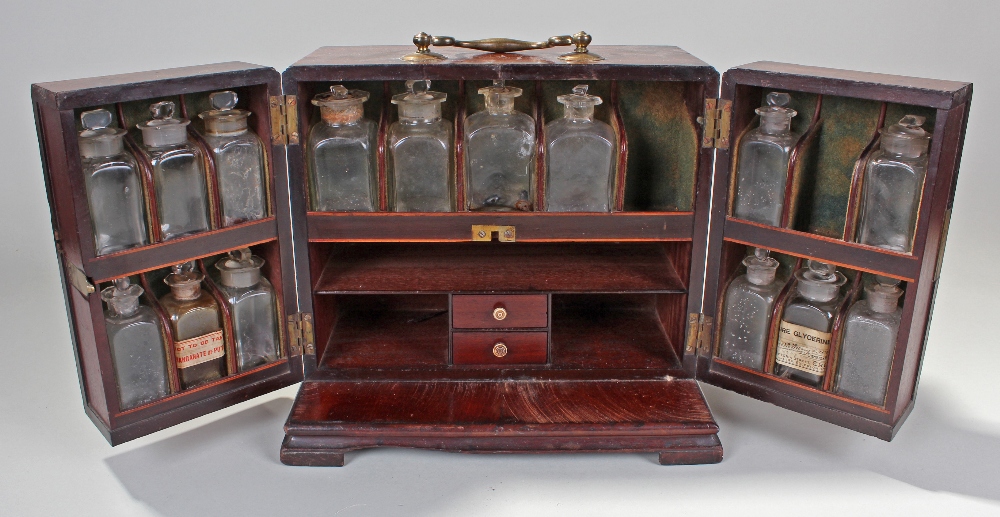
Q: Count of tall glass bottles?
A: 15